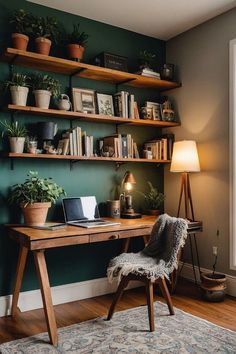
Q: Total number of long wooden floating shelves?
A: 3